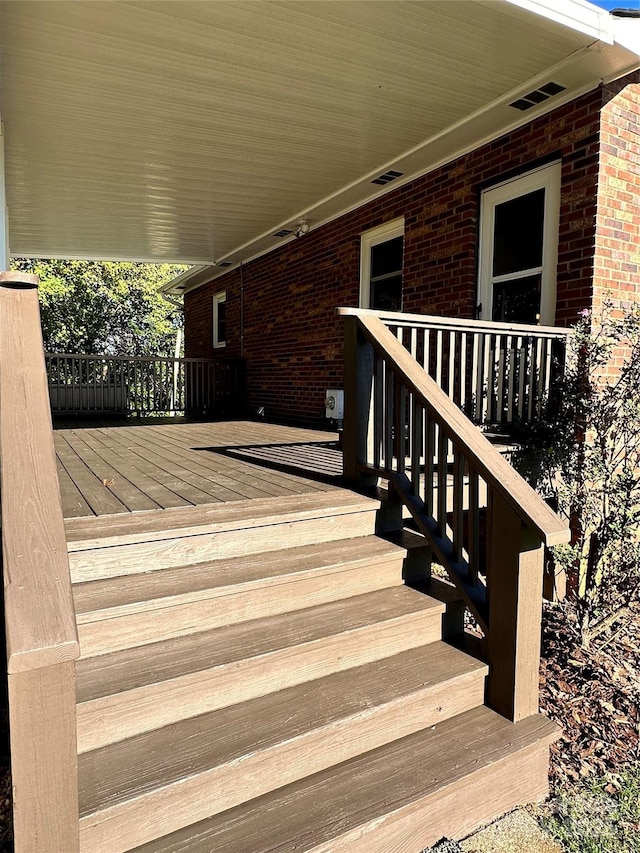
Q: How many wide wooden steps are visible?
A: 5